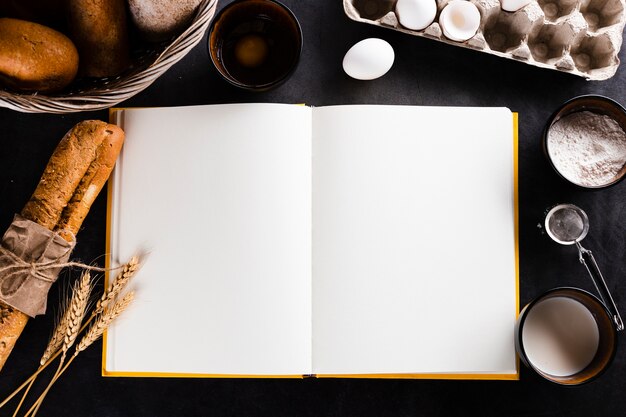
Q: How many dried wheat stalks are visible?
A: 4